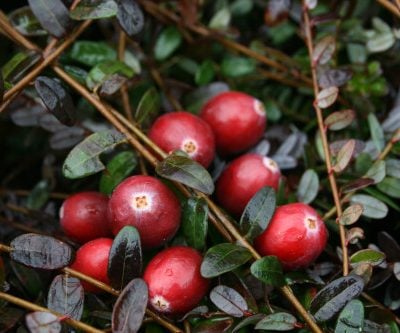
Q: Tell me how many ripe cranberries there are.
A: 8